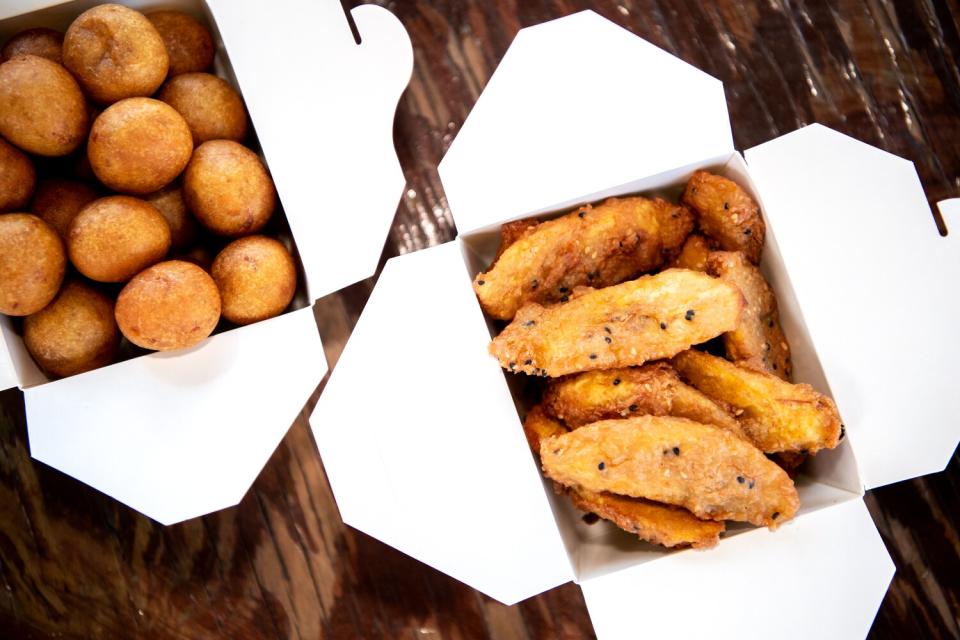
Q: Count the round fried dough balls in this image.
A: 15